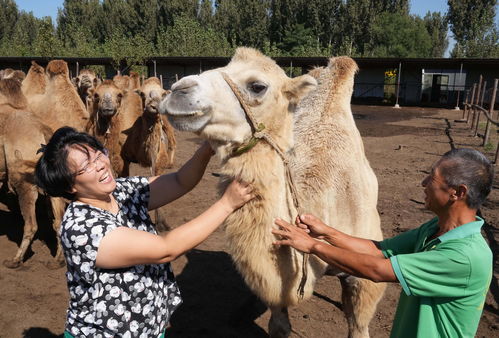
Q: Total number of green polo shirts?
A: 1